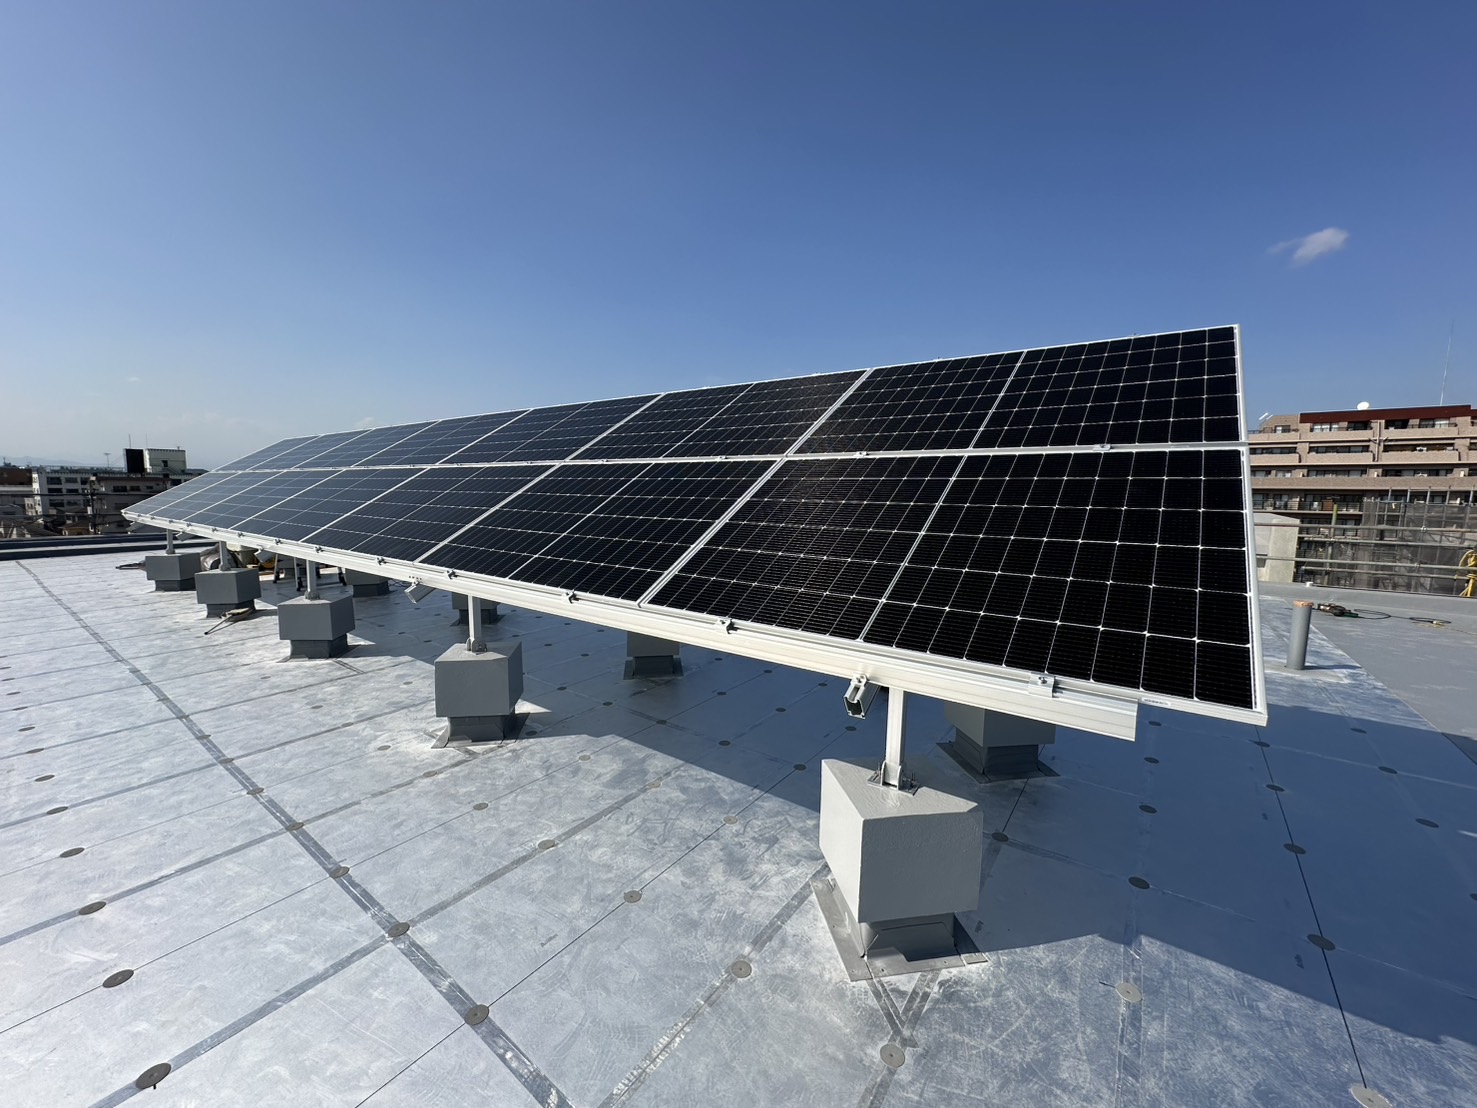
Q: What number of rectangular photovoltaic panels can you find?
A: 14